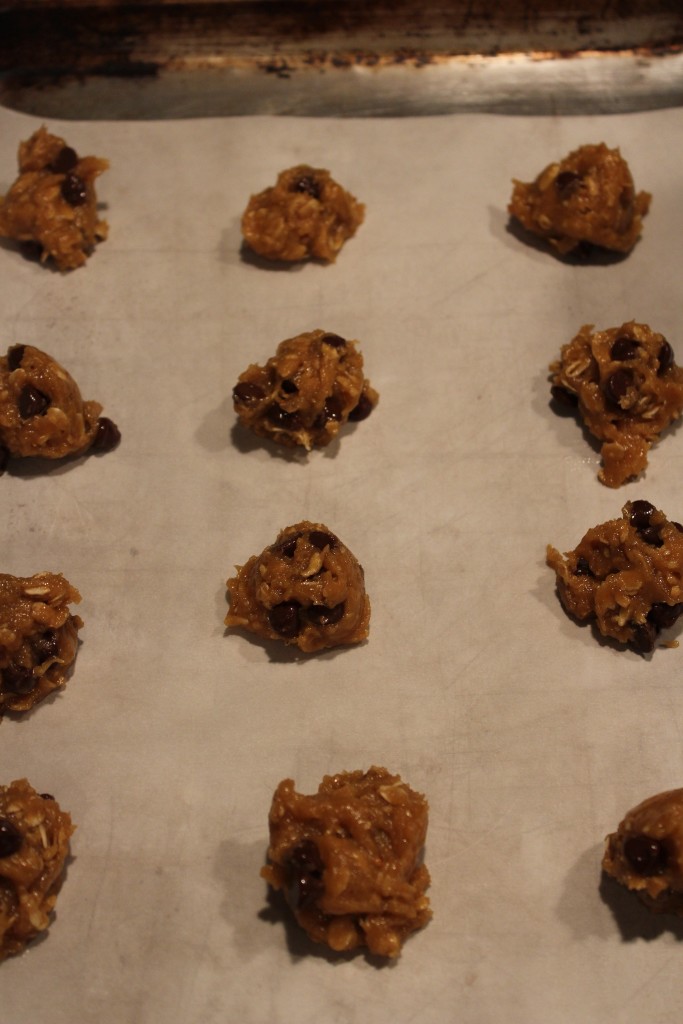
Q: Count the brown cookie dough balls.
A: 12